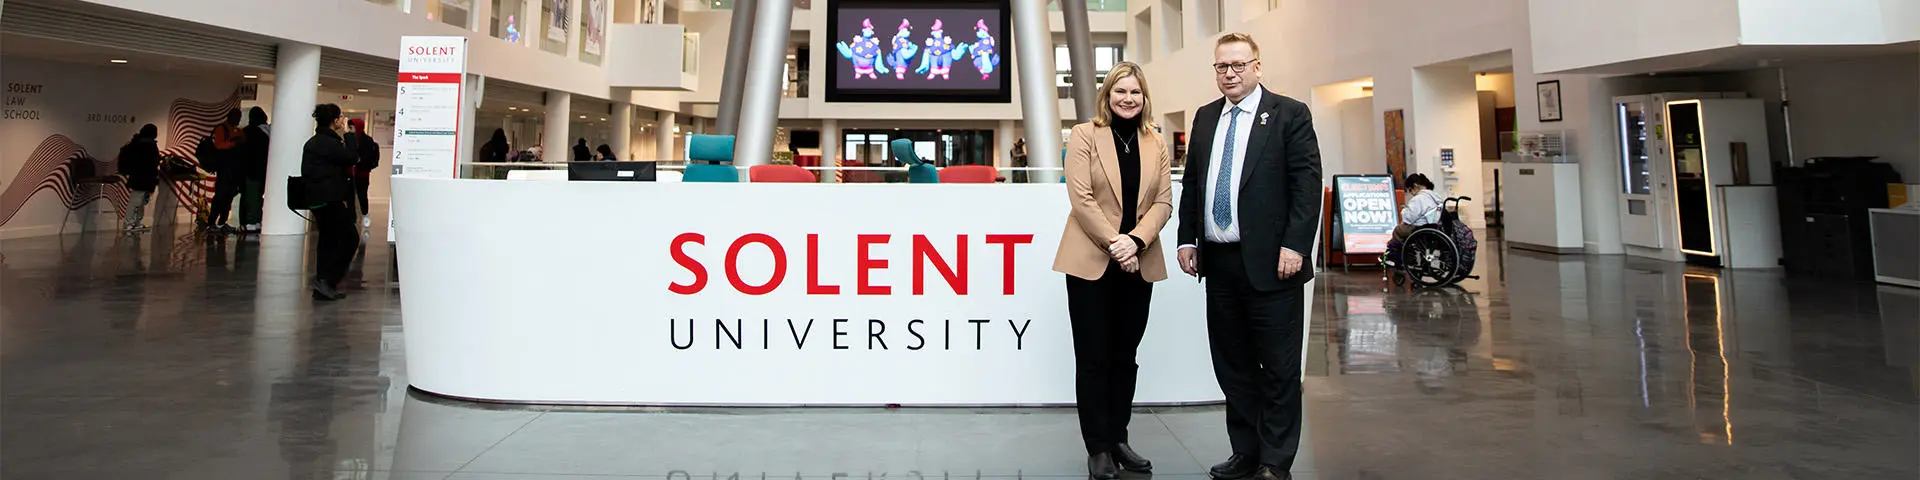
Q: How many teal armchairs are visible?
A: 2